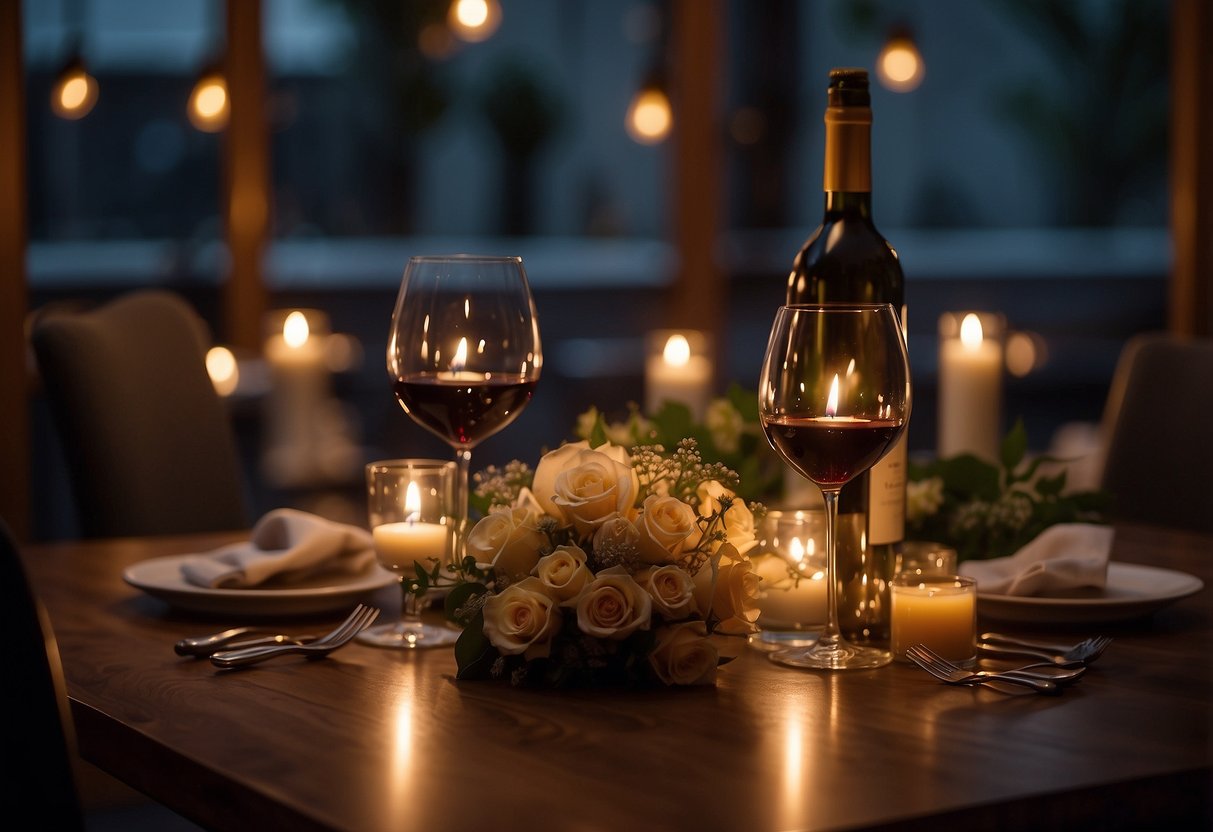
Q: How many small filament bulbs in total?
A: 5